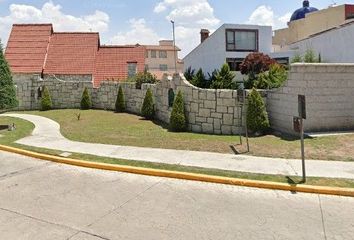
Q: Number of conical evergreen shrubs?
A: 6